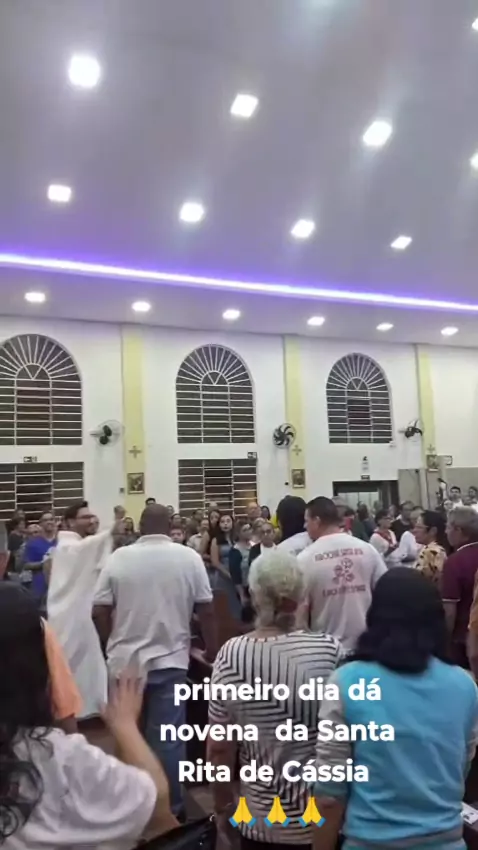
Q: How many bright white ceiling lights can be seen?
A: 15